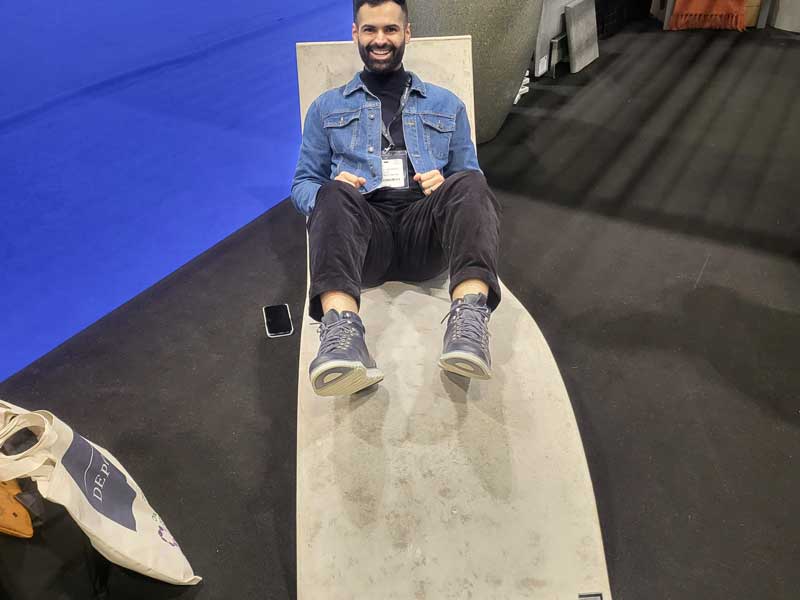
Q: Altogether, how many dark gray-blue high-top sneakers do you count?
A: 2